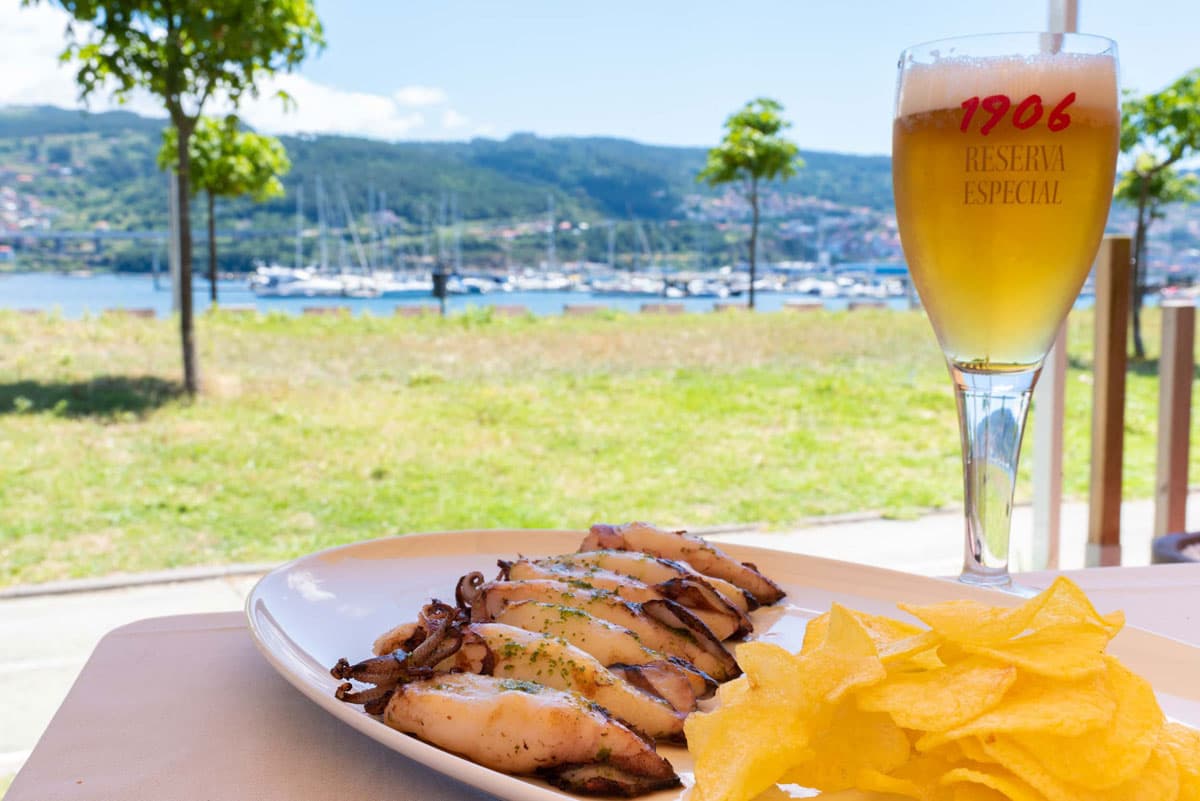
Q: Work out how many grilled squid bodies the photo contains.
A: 7